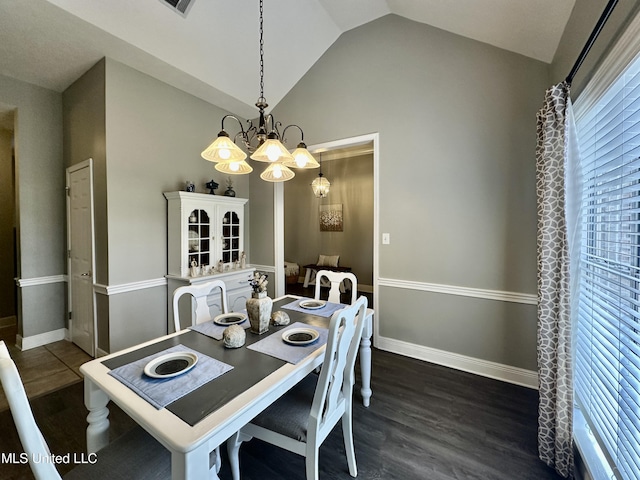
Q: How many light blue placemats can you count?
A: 4